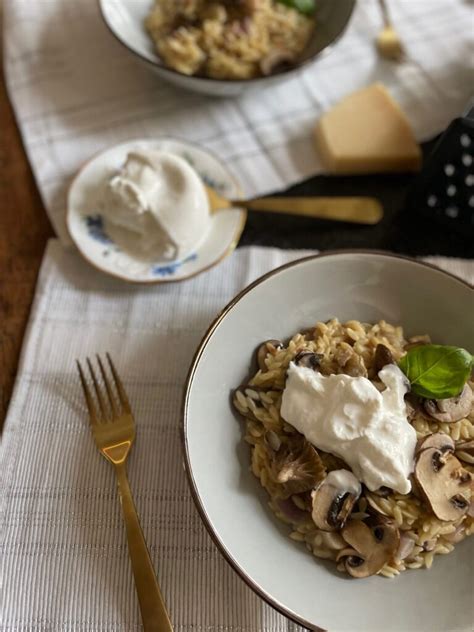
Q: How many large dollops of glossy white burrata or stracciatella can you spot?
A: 2